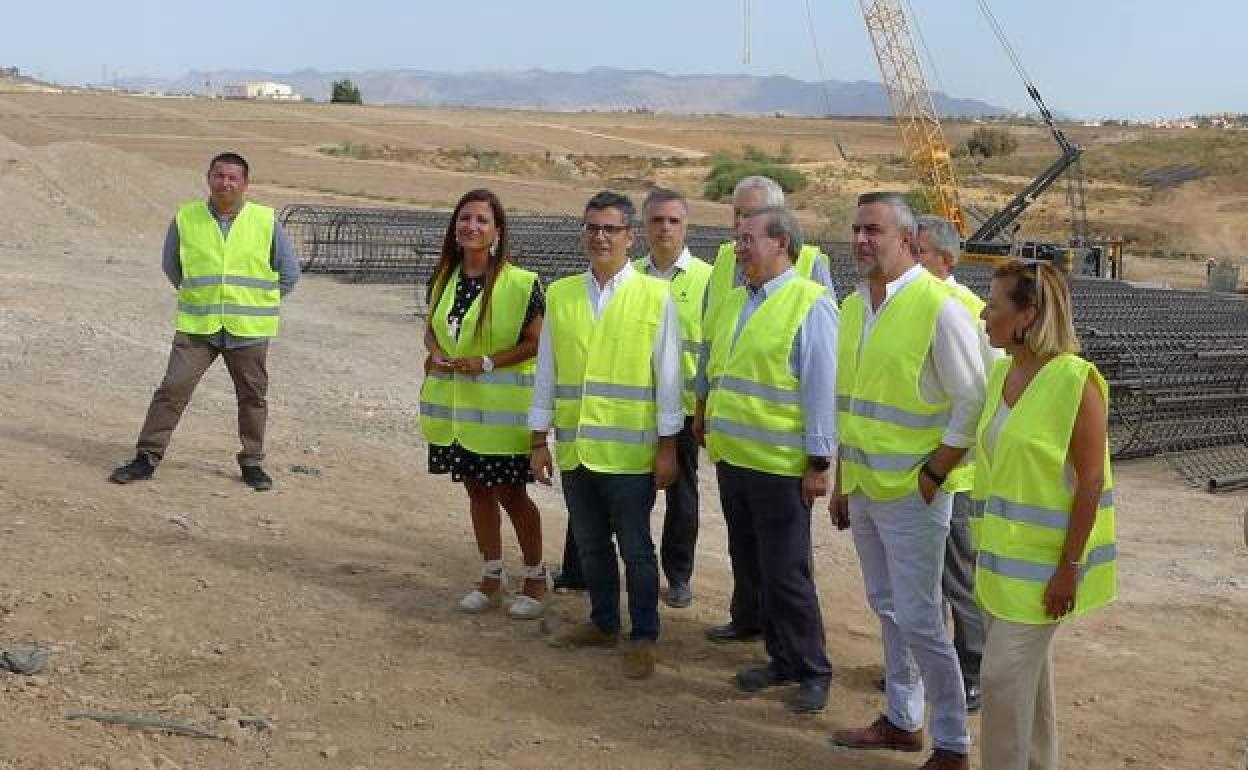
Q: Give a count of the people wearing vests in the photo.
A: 9